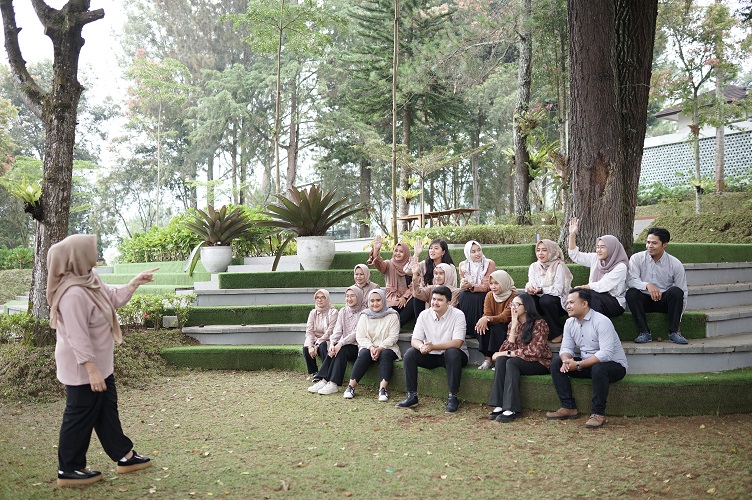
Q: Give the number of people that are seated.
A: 15